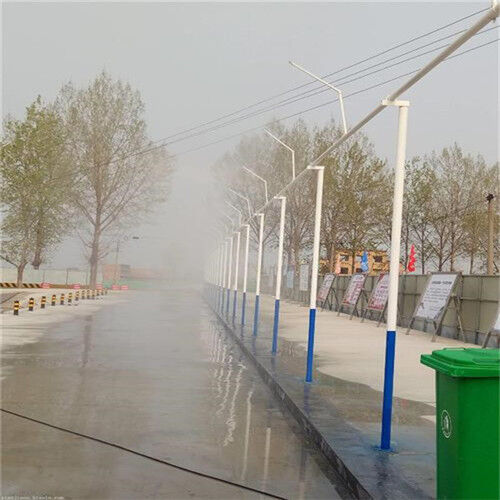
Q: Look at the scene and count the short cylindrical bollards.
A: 13